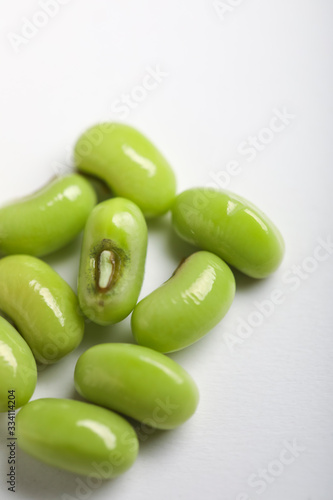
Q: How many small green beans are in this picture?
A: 9